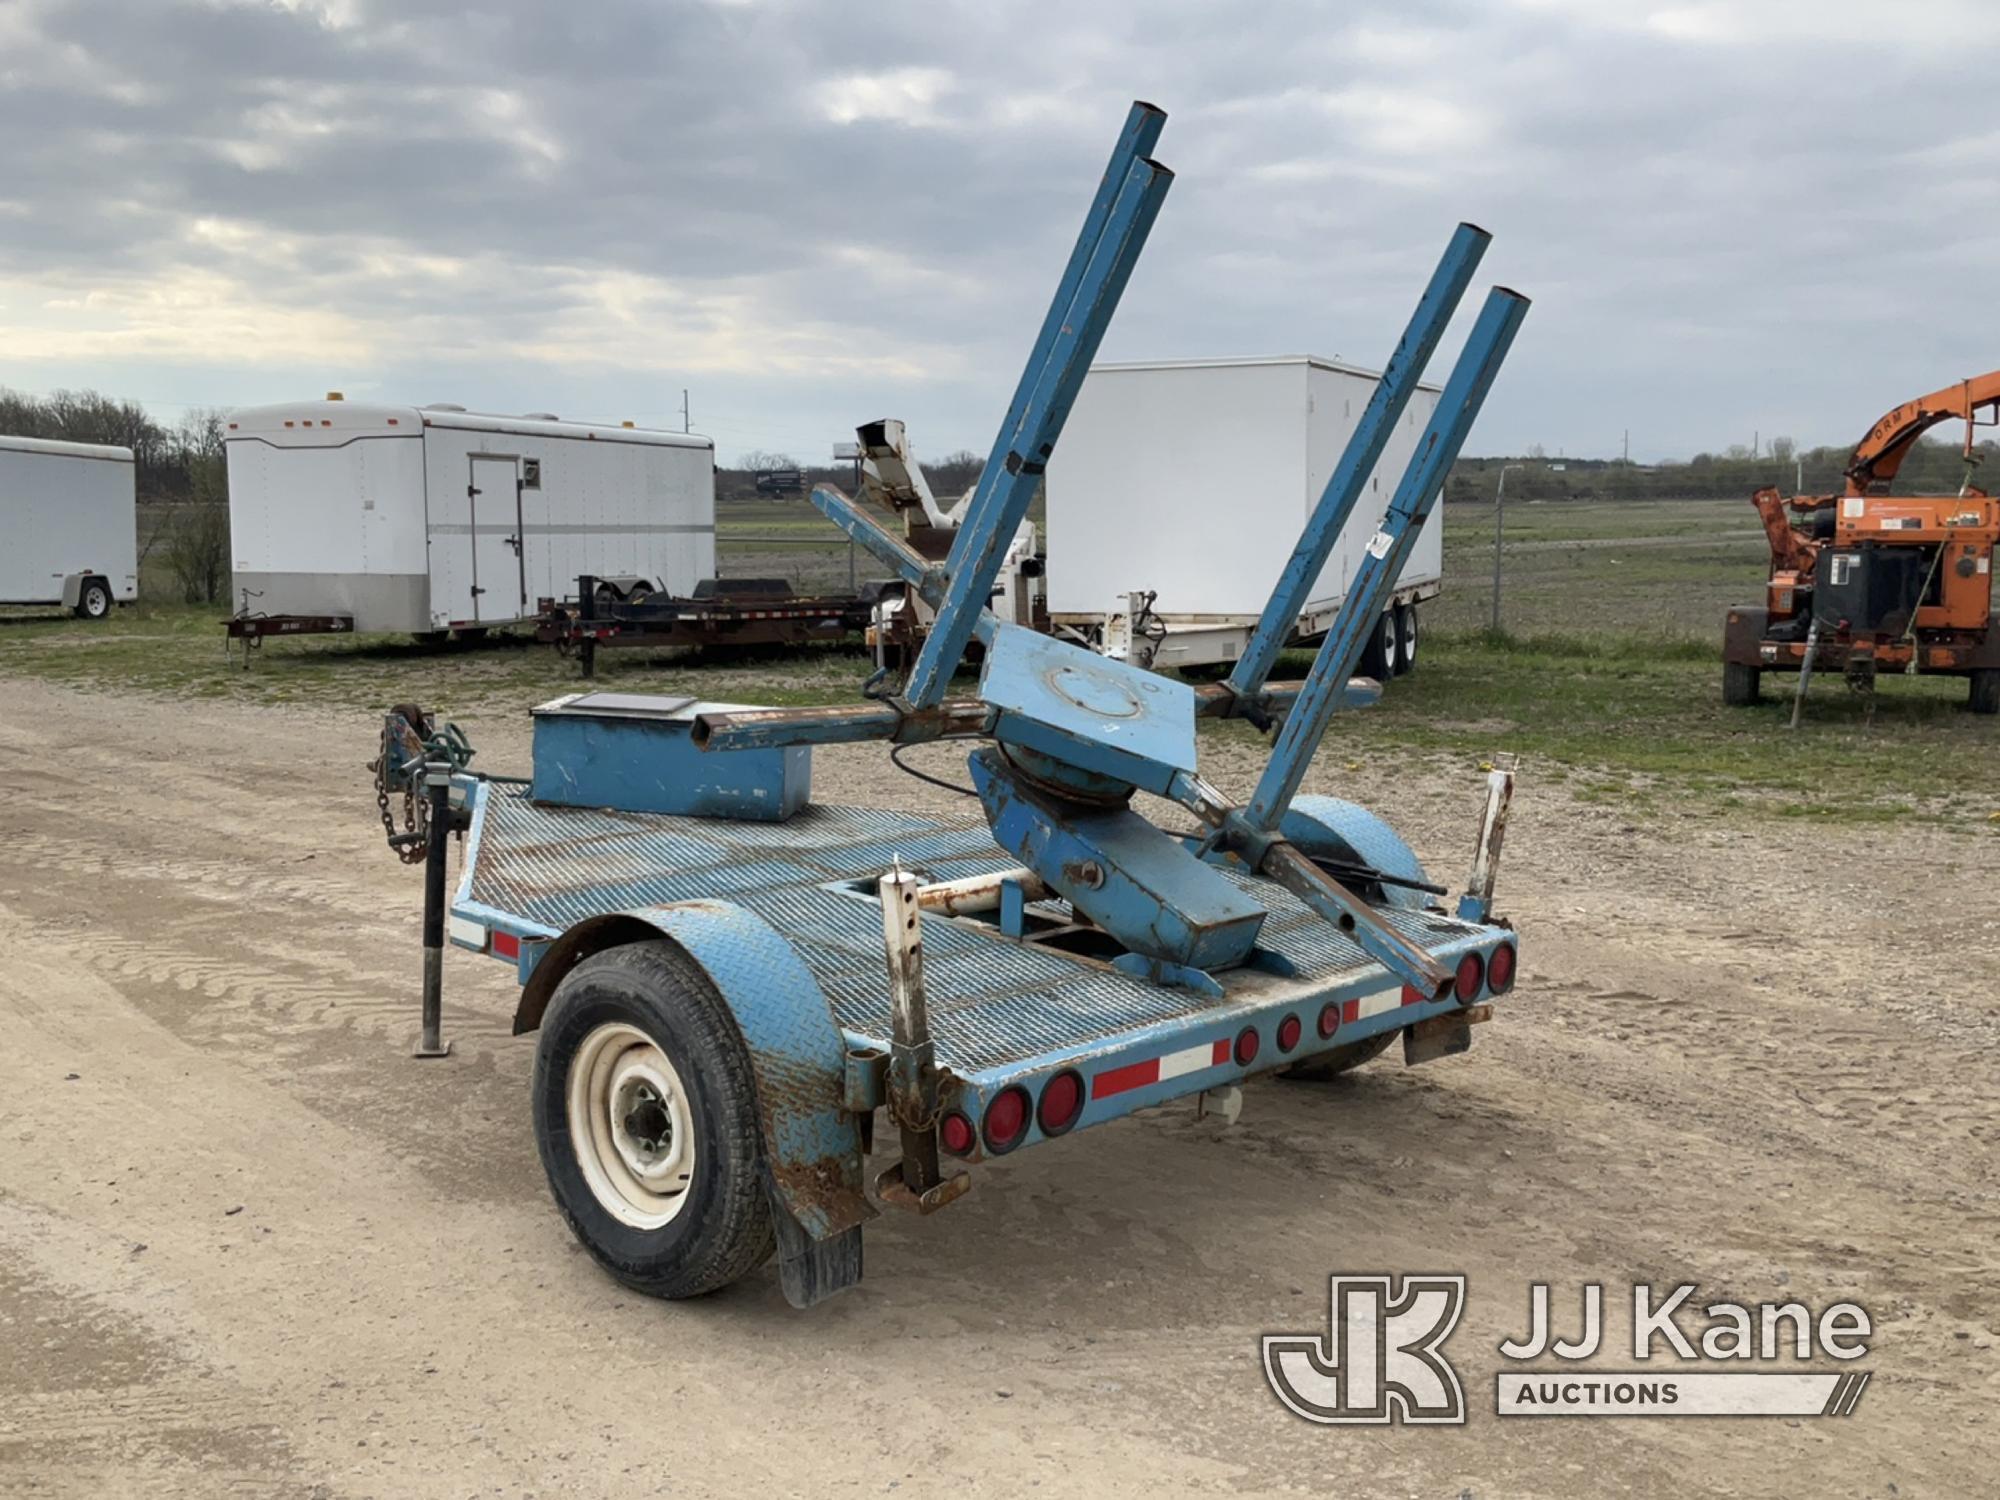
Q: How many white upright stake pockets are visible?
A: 2